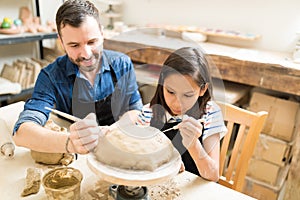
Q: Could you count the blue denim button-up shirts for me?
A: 1